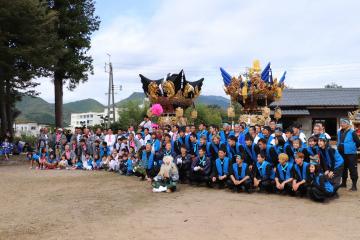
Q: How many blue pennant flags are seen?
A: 3